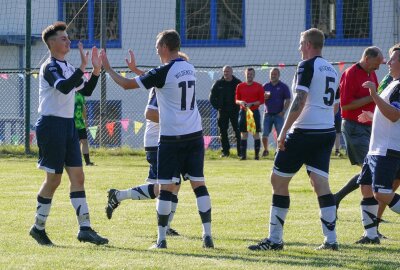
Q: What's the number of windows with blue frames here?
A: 3